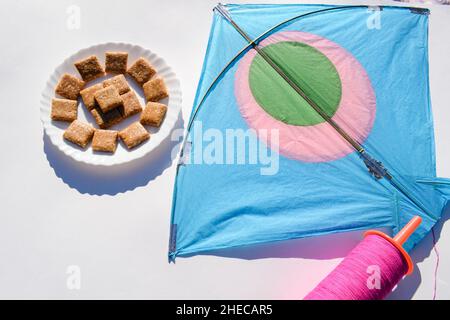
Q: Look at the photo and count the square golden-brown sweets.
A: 15